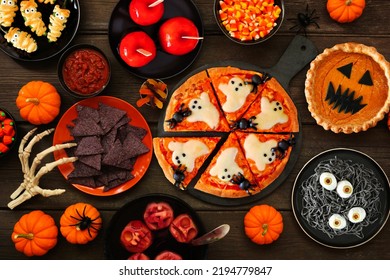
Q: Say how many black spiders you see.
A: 8